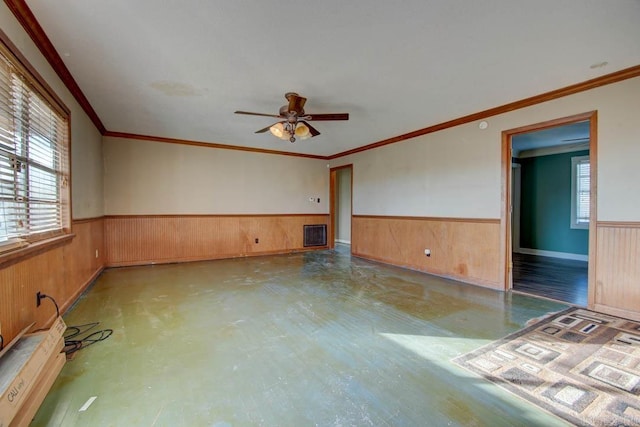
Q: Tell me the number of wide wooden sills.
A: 1